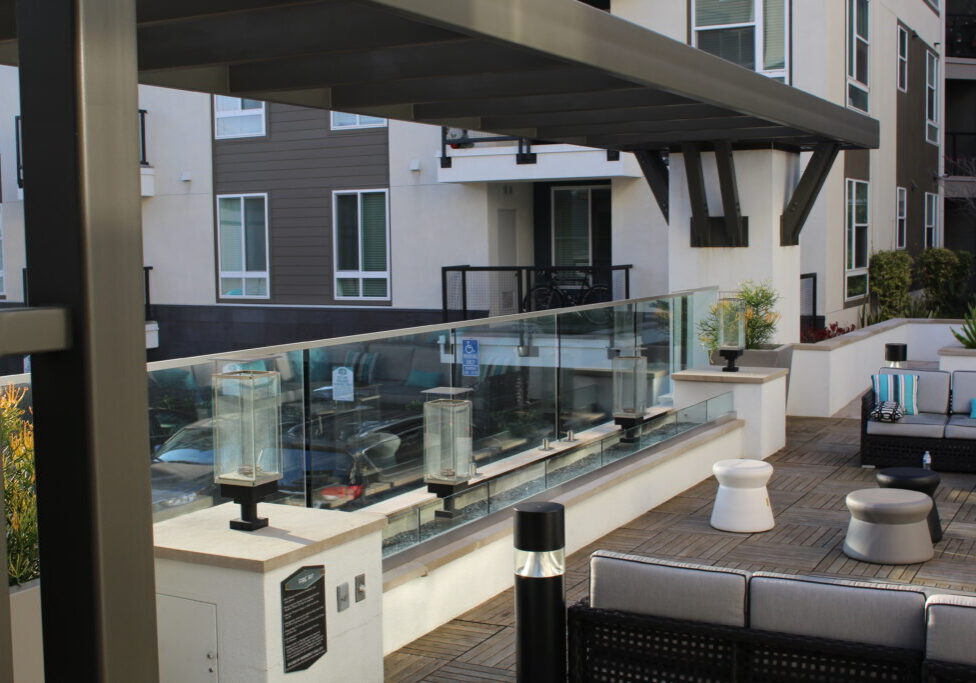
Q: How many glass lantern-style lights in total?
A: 4